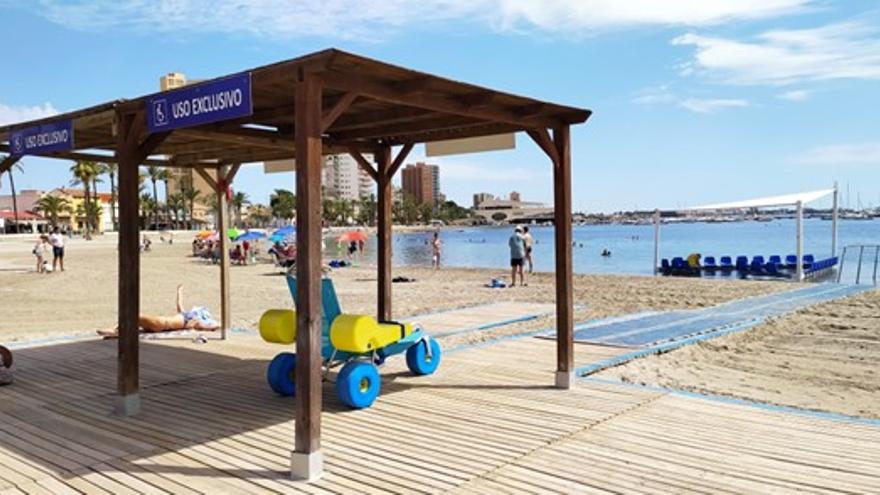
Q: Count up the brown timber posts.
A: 5